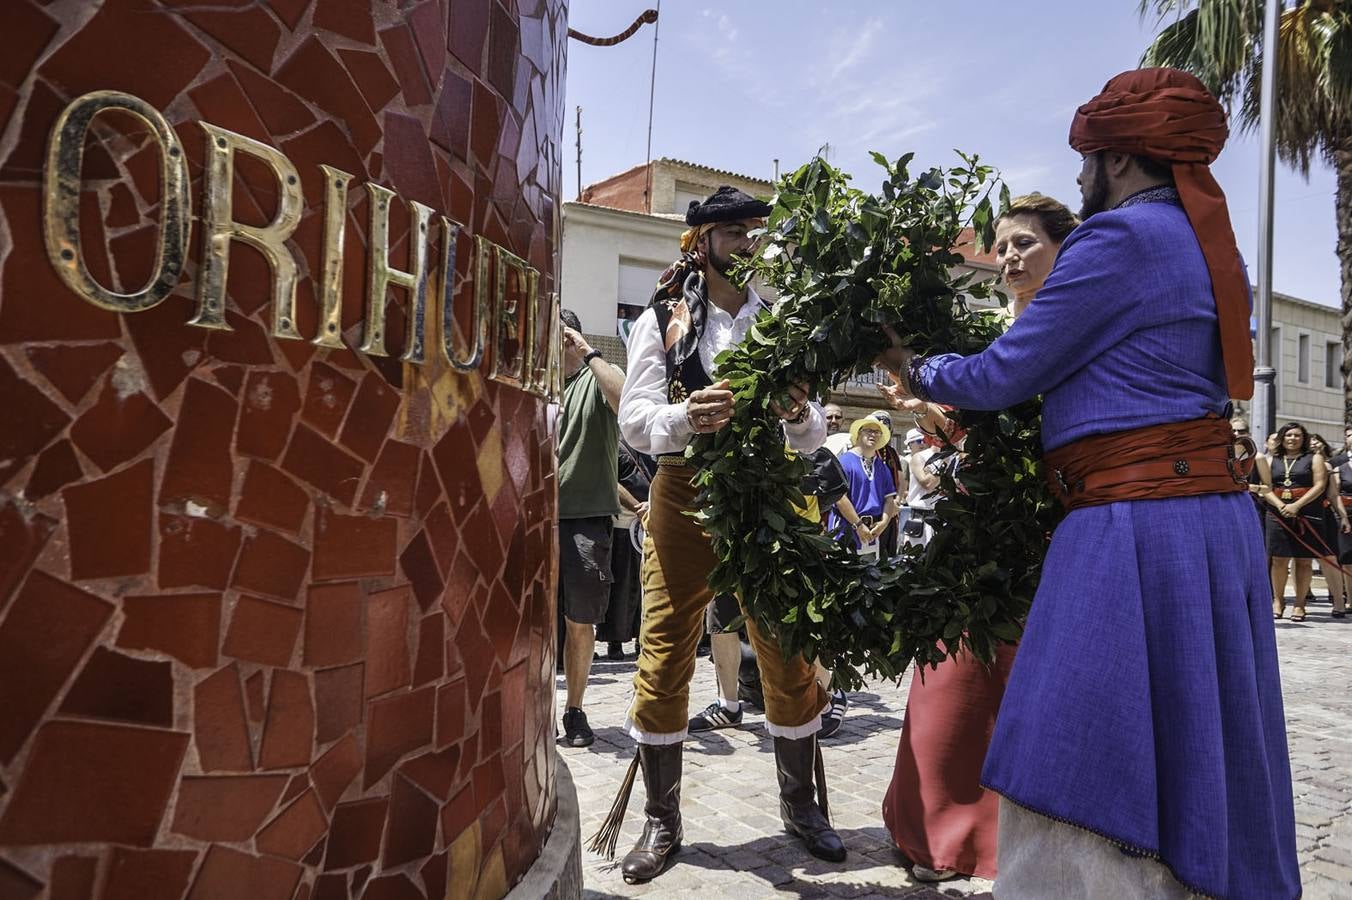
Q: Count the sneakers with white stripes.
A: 2